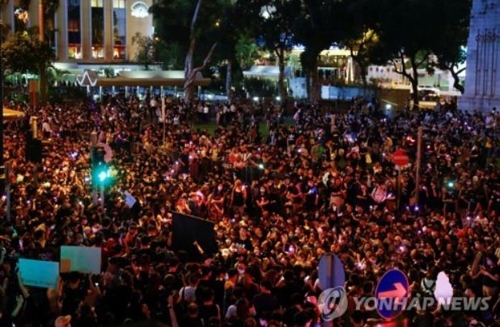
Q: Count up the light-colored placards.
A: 2